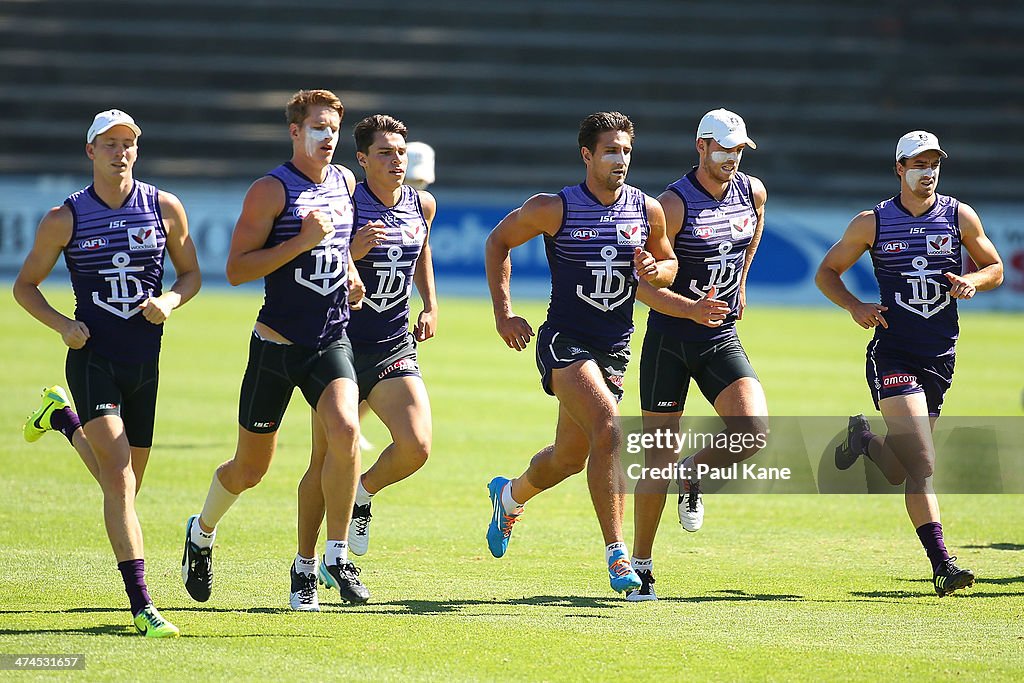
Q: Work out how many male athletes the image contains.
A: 6